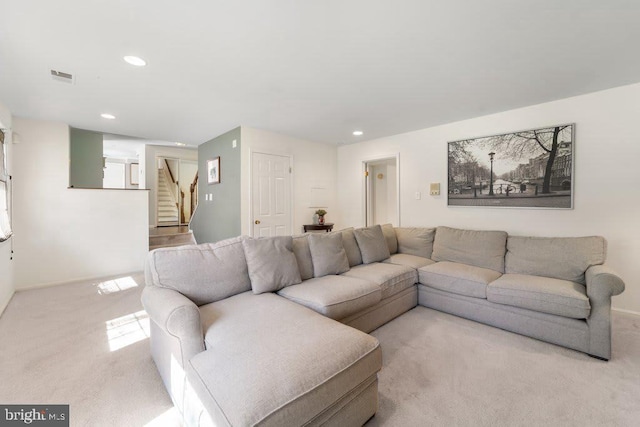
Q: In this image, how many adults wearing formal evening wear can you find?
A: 0